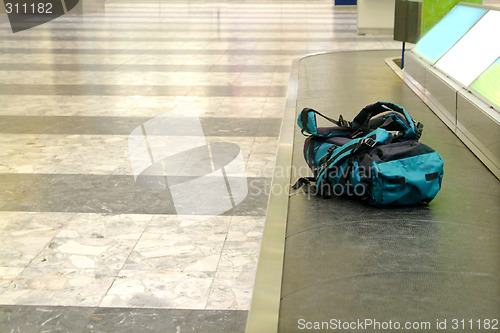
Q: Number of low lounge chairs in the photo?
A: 0